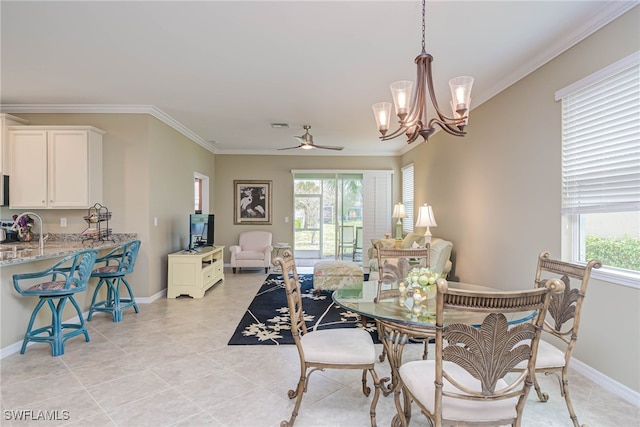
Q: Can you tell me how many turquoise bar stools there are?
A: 2